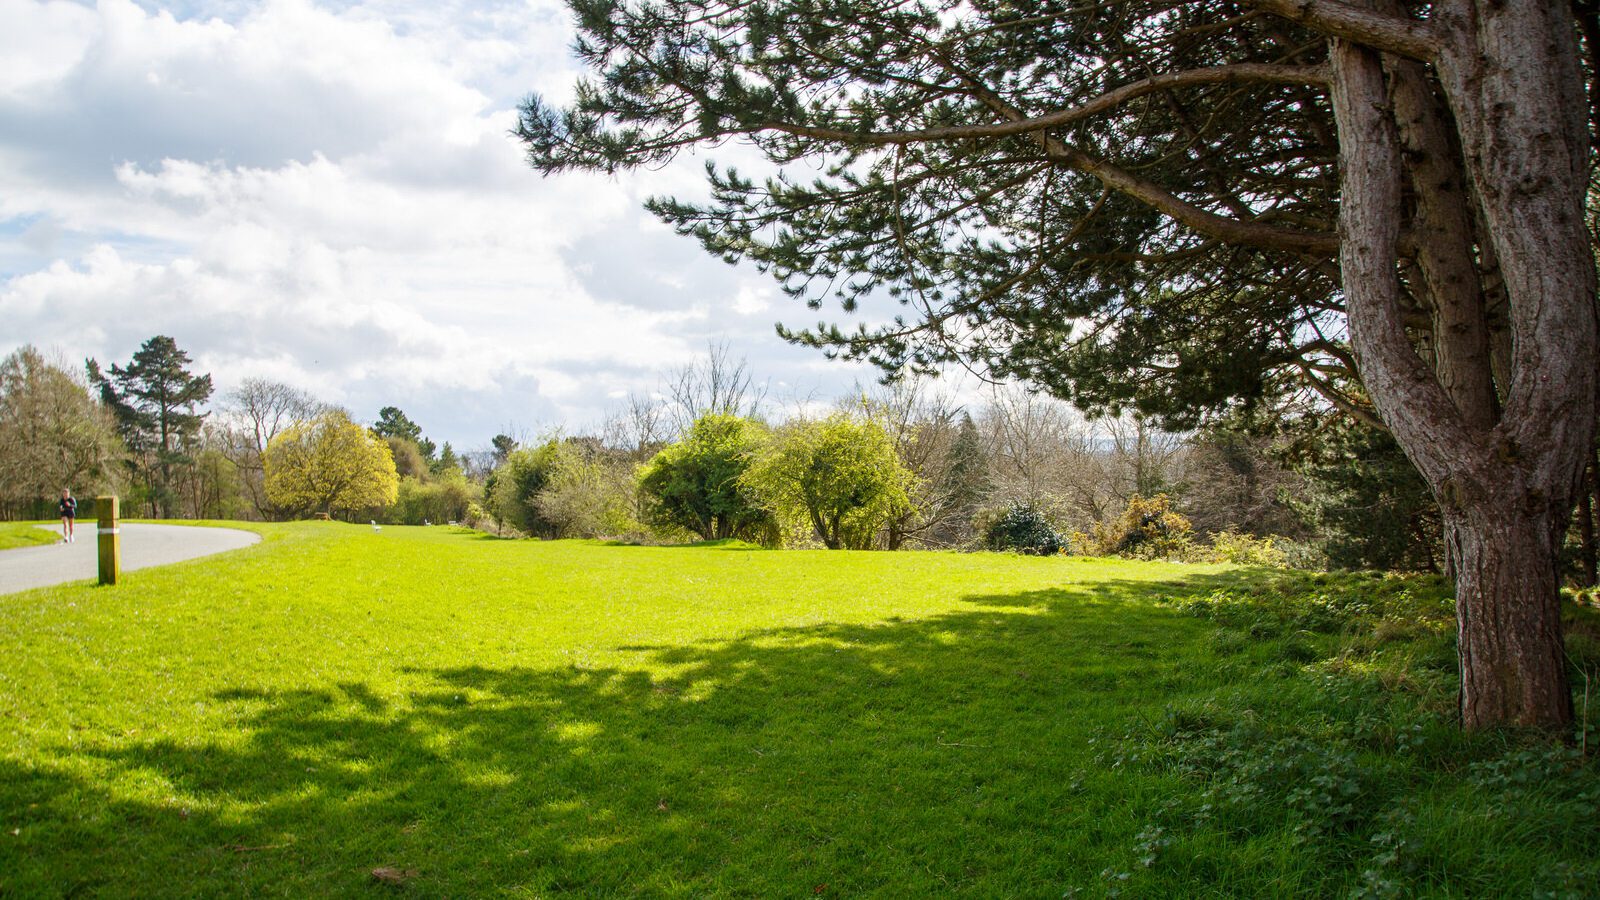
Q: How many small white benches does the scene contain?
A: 3